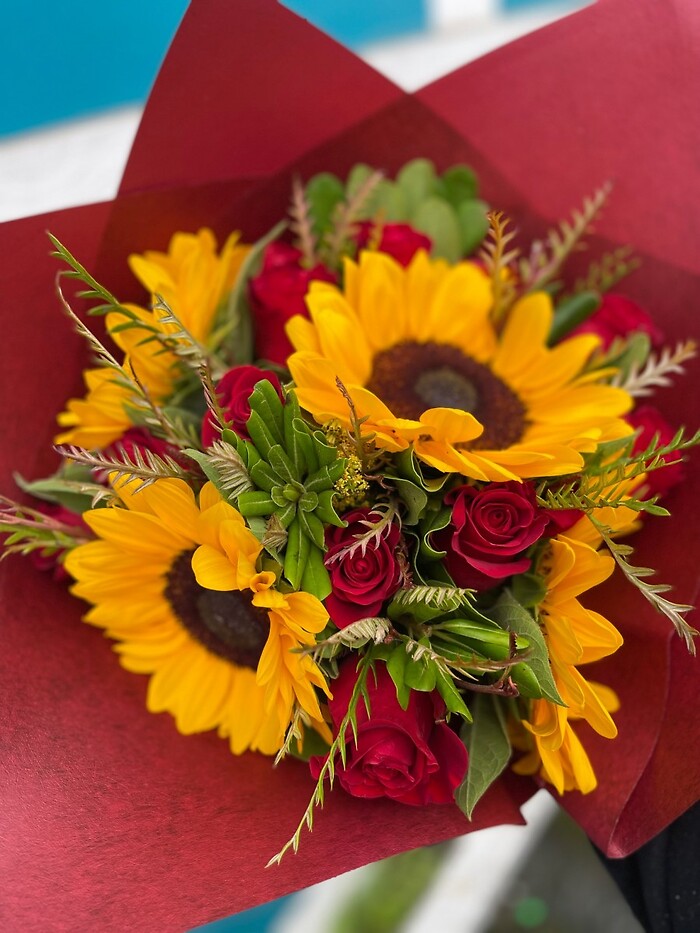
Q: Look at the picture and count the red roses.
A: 10